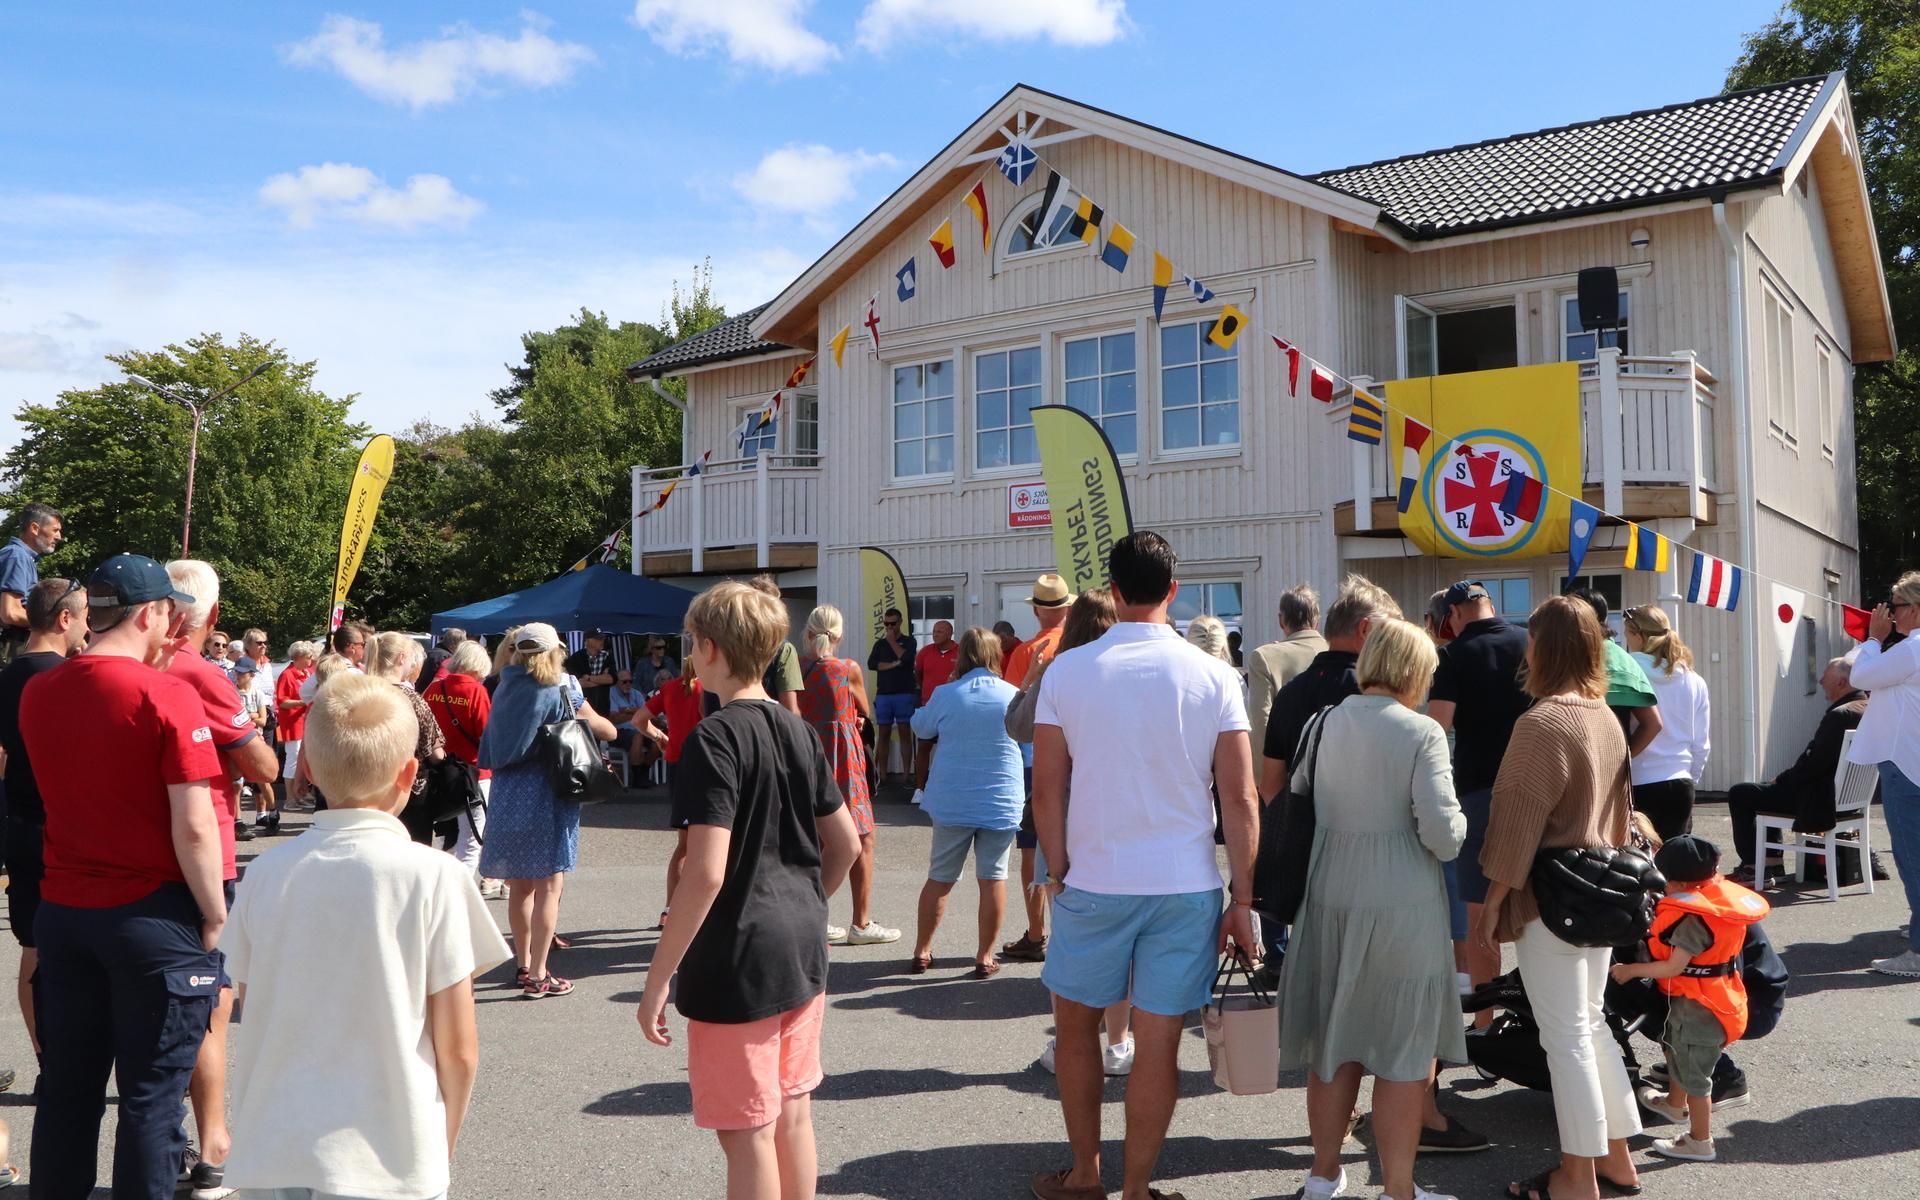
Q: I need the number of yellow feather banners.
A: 3